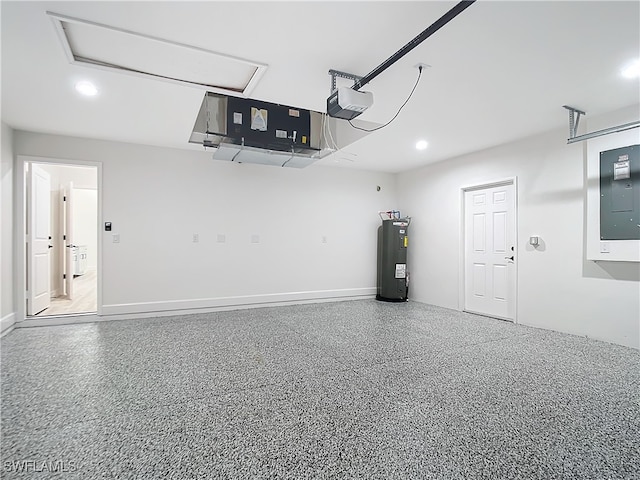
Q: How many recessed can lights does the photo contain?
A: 3